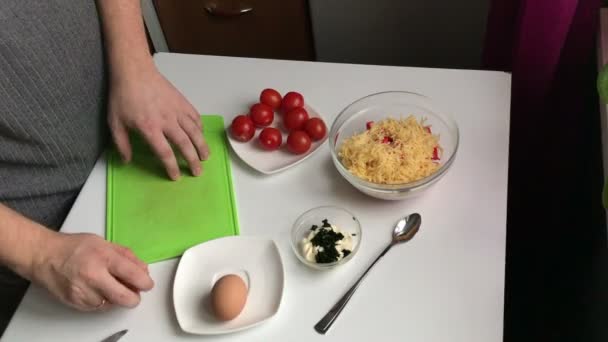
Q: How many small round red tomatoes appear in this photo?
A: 8